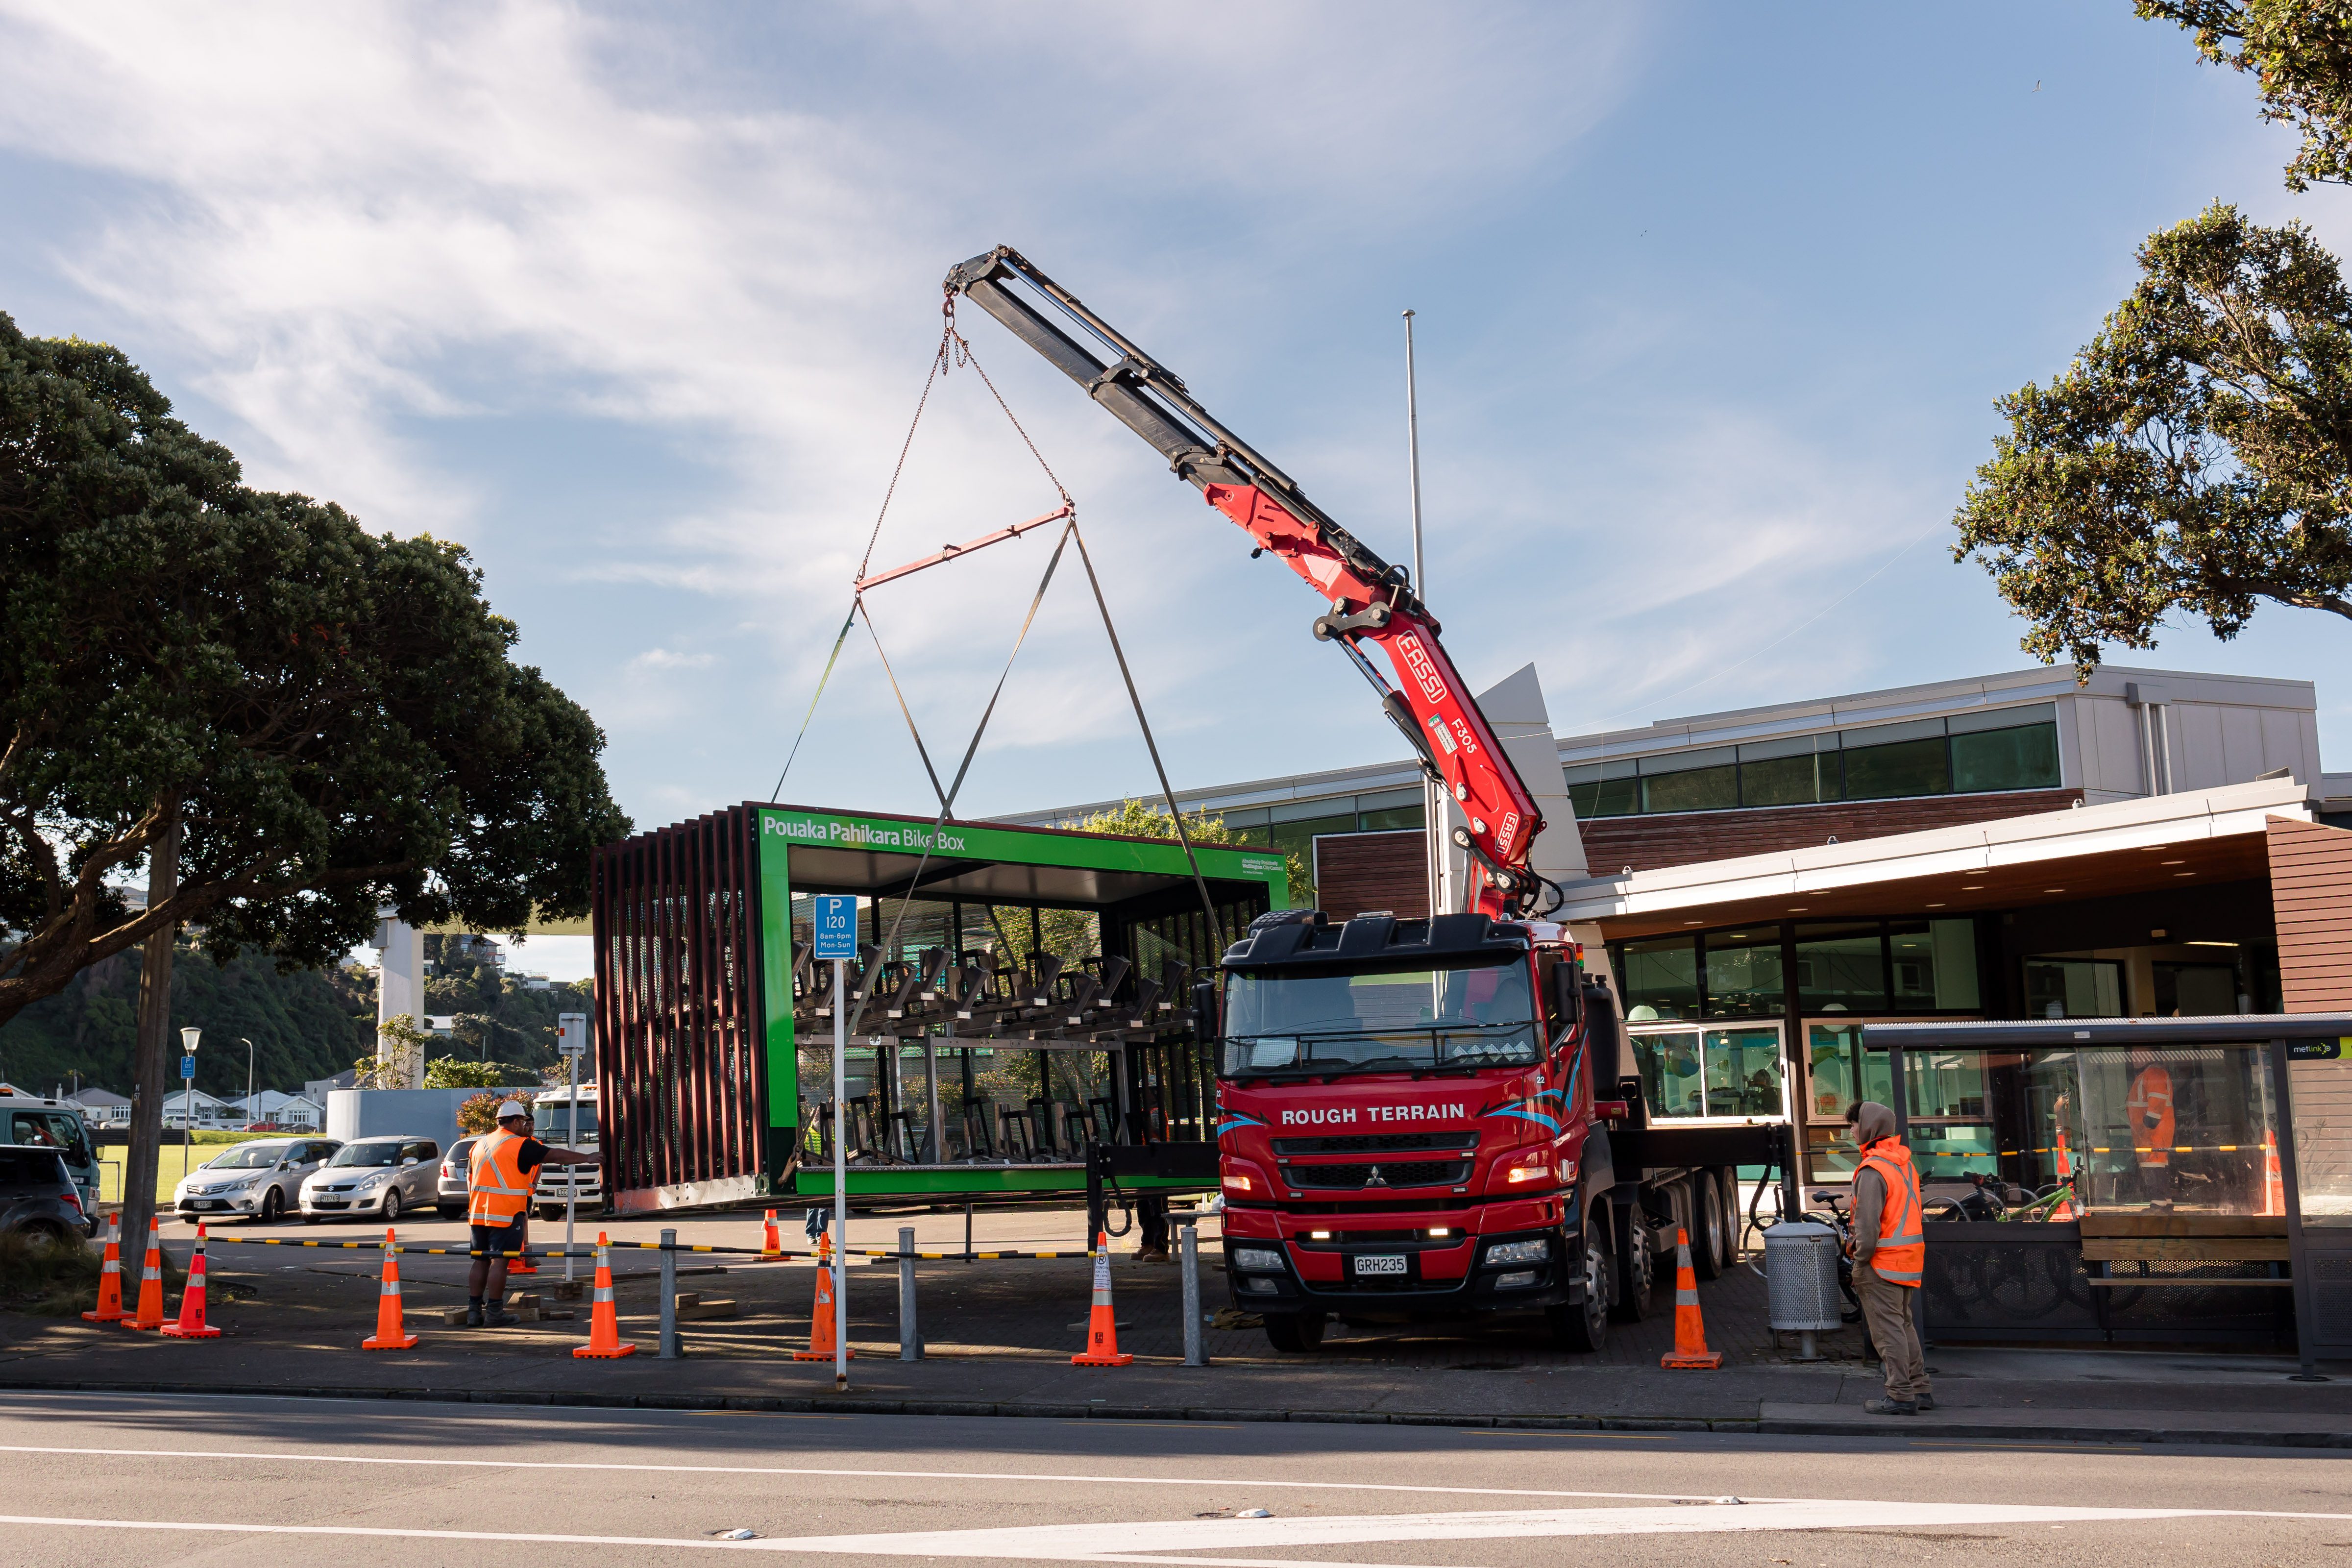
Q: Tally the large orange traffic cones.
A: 12